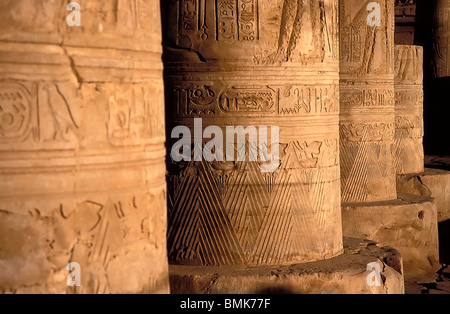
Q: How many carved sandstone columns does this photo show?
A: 4